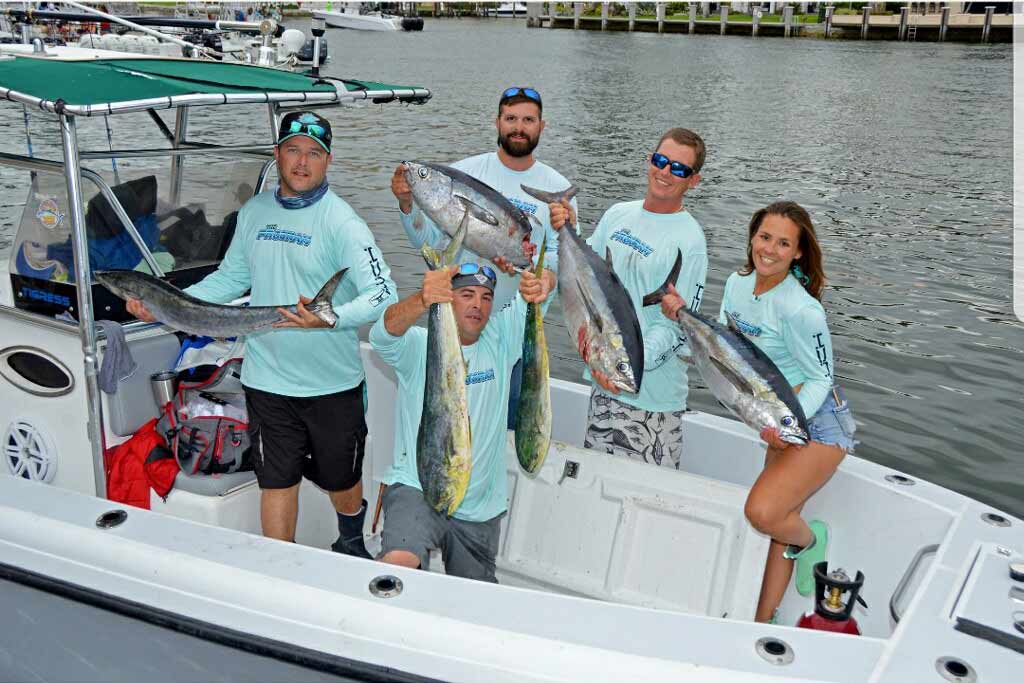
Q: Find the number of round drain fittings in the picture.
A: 6